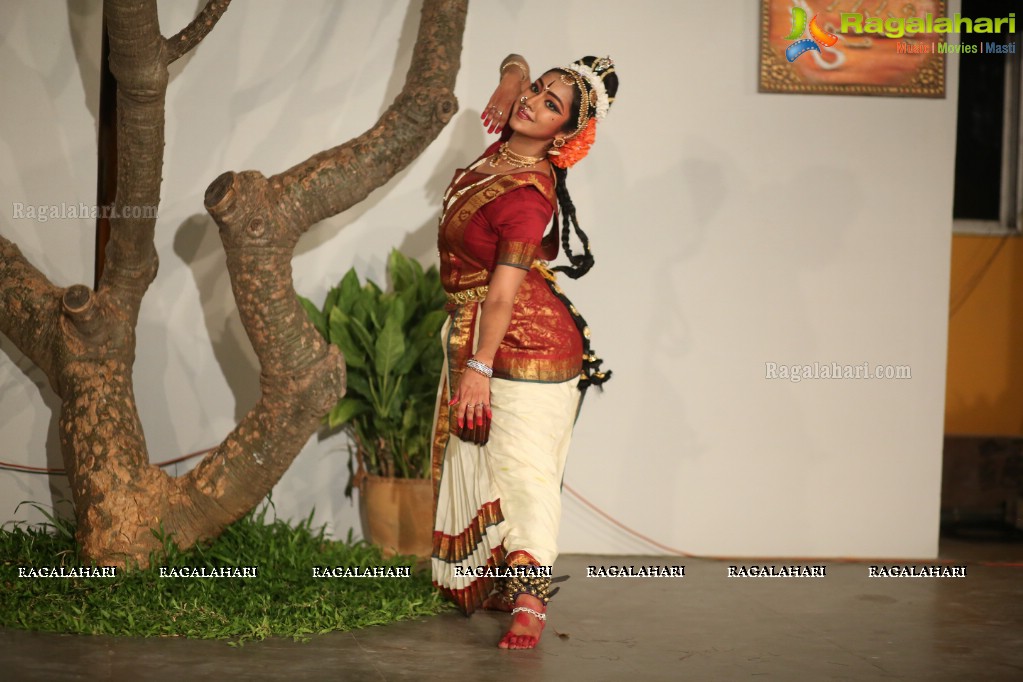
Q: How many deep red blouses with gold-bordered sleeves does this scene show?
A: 1